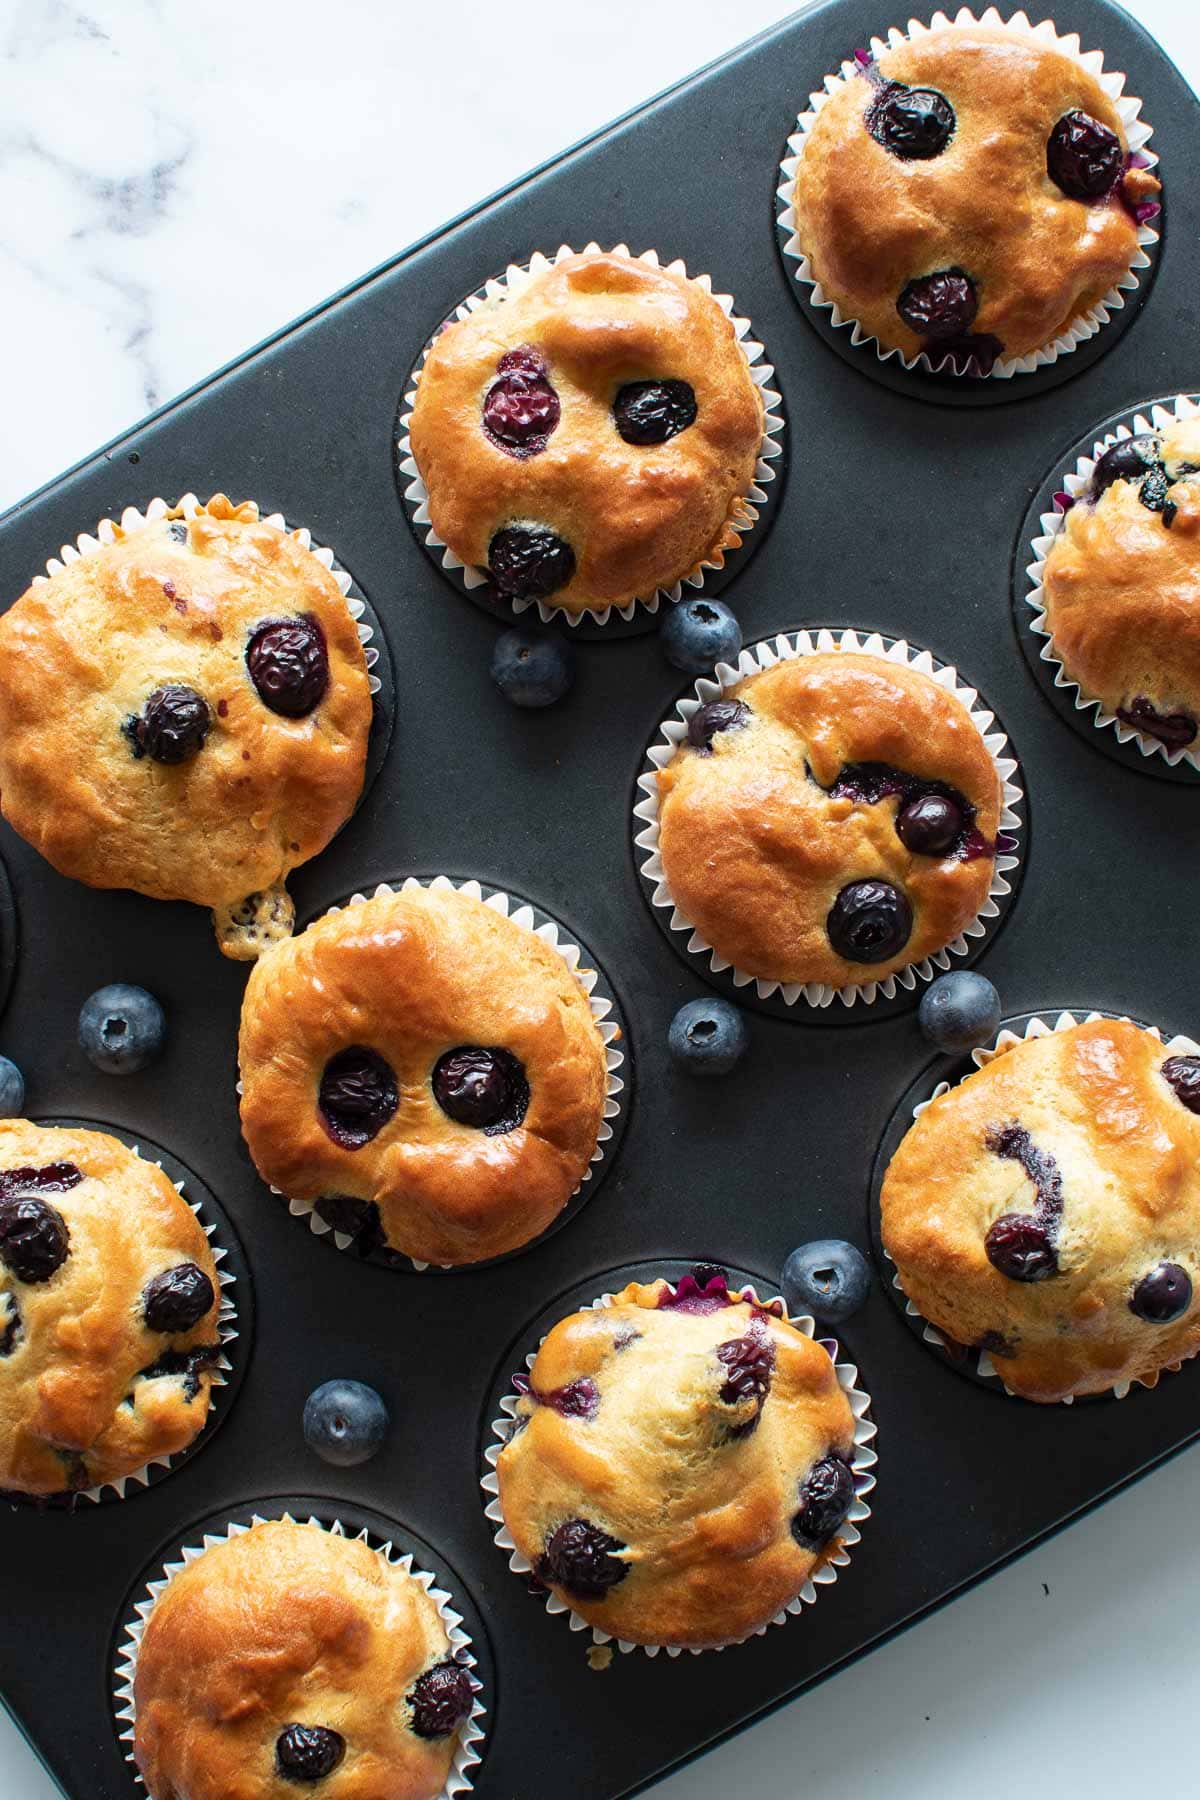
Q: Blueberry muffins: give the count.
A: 10